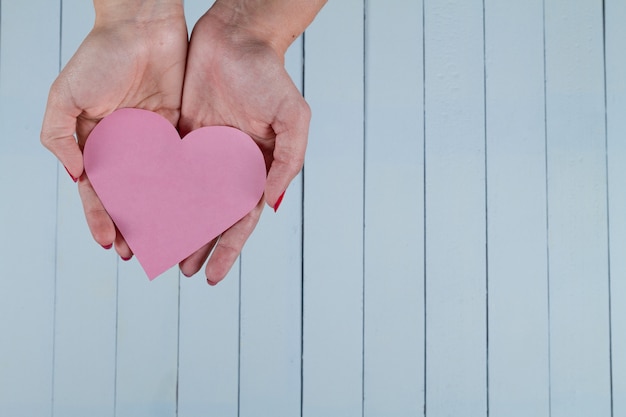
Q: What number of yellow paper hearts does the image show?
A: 0